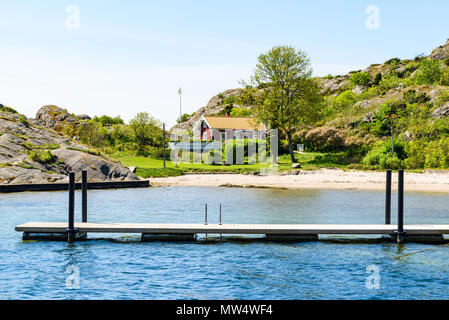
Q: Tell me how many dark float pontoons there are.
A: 4